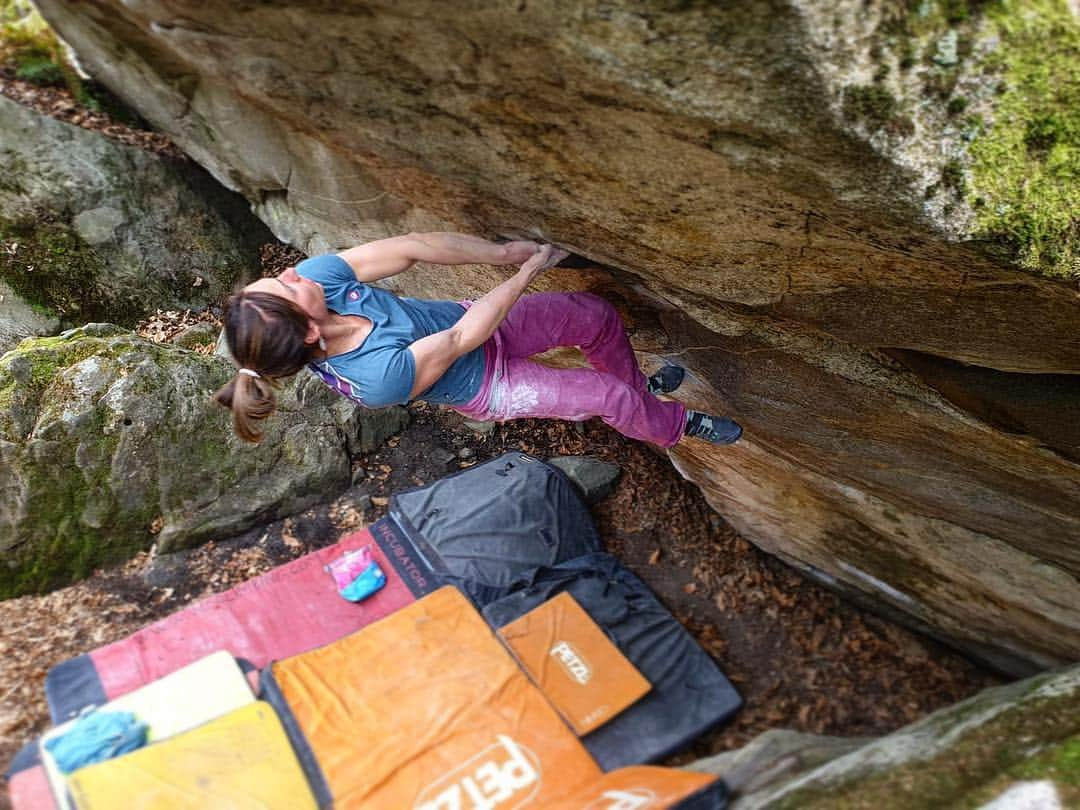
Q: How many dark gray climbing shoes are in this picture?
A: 2